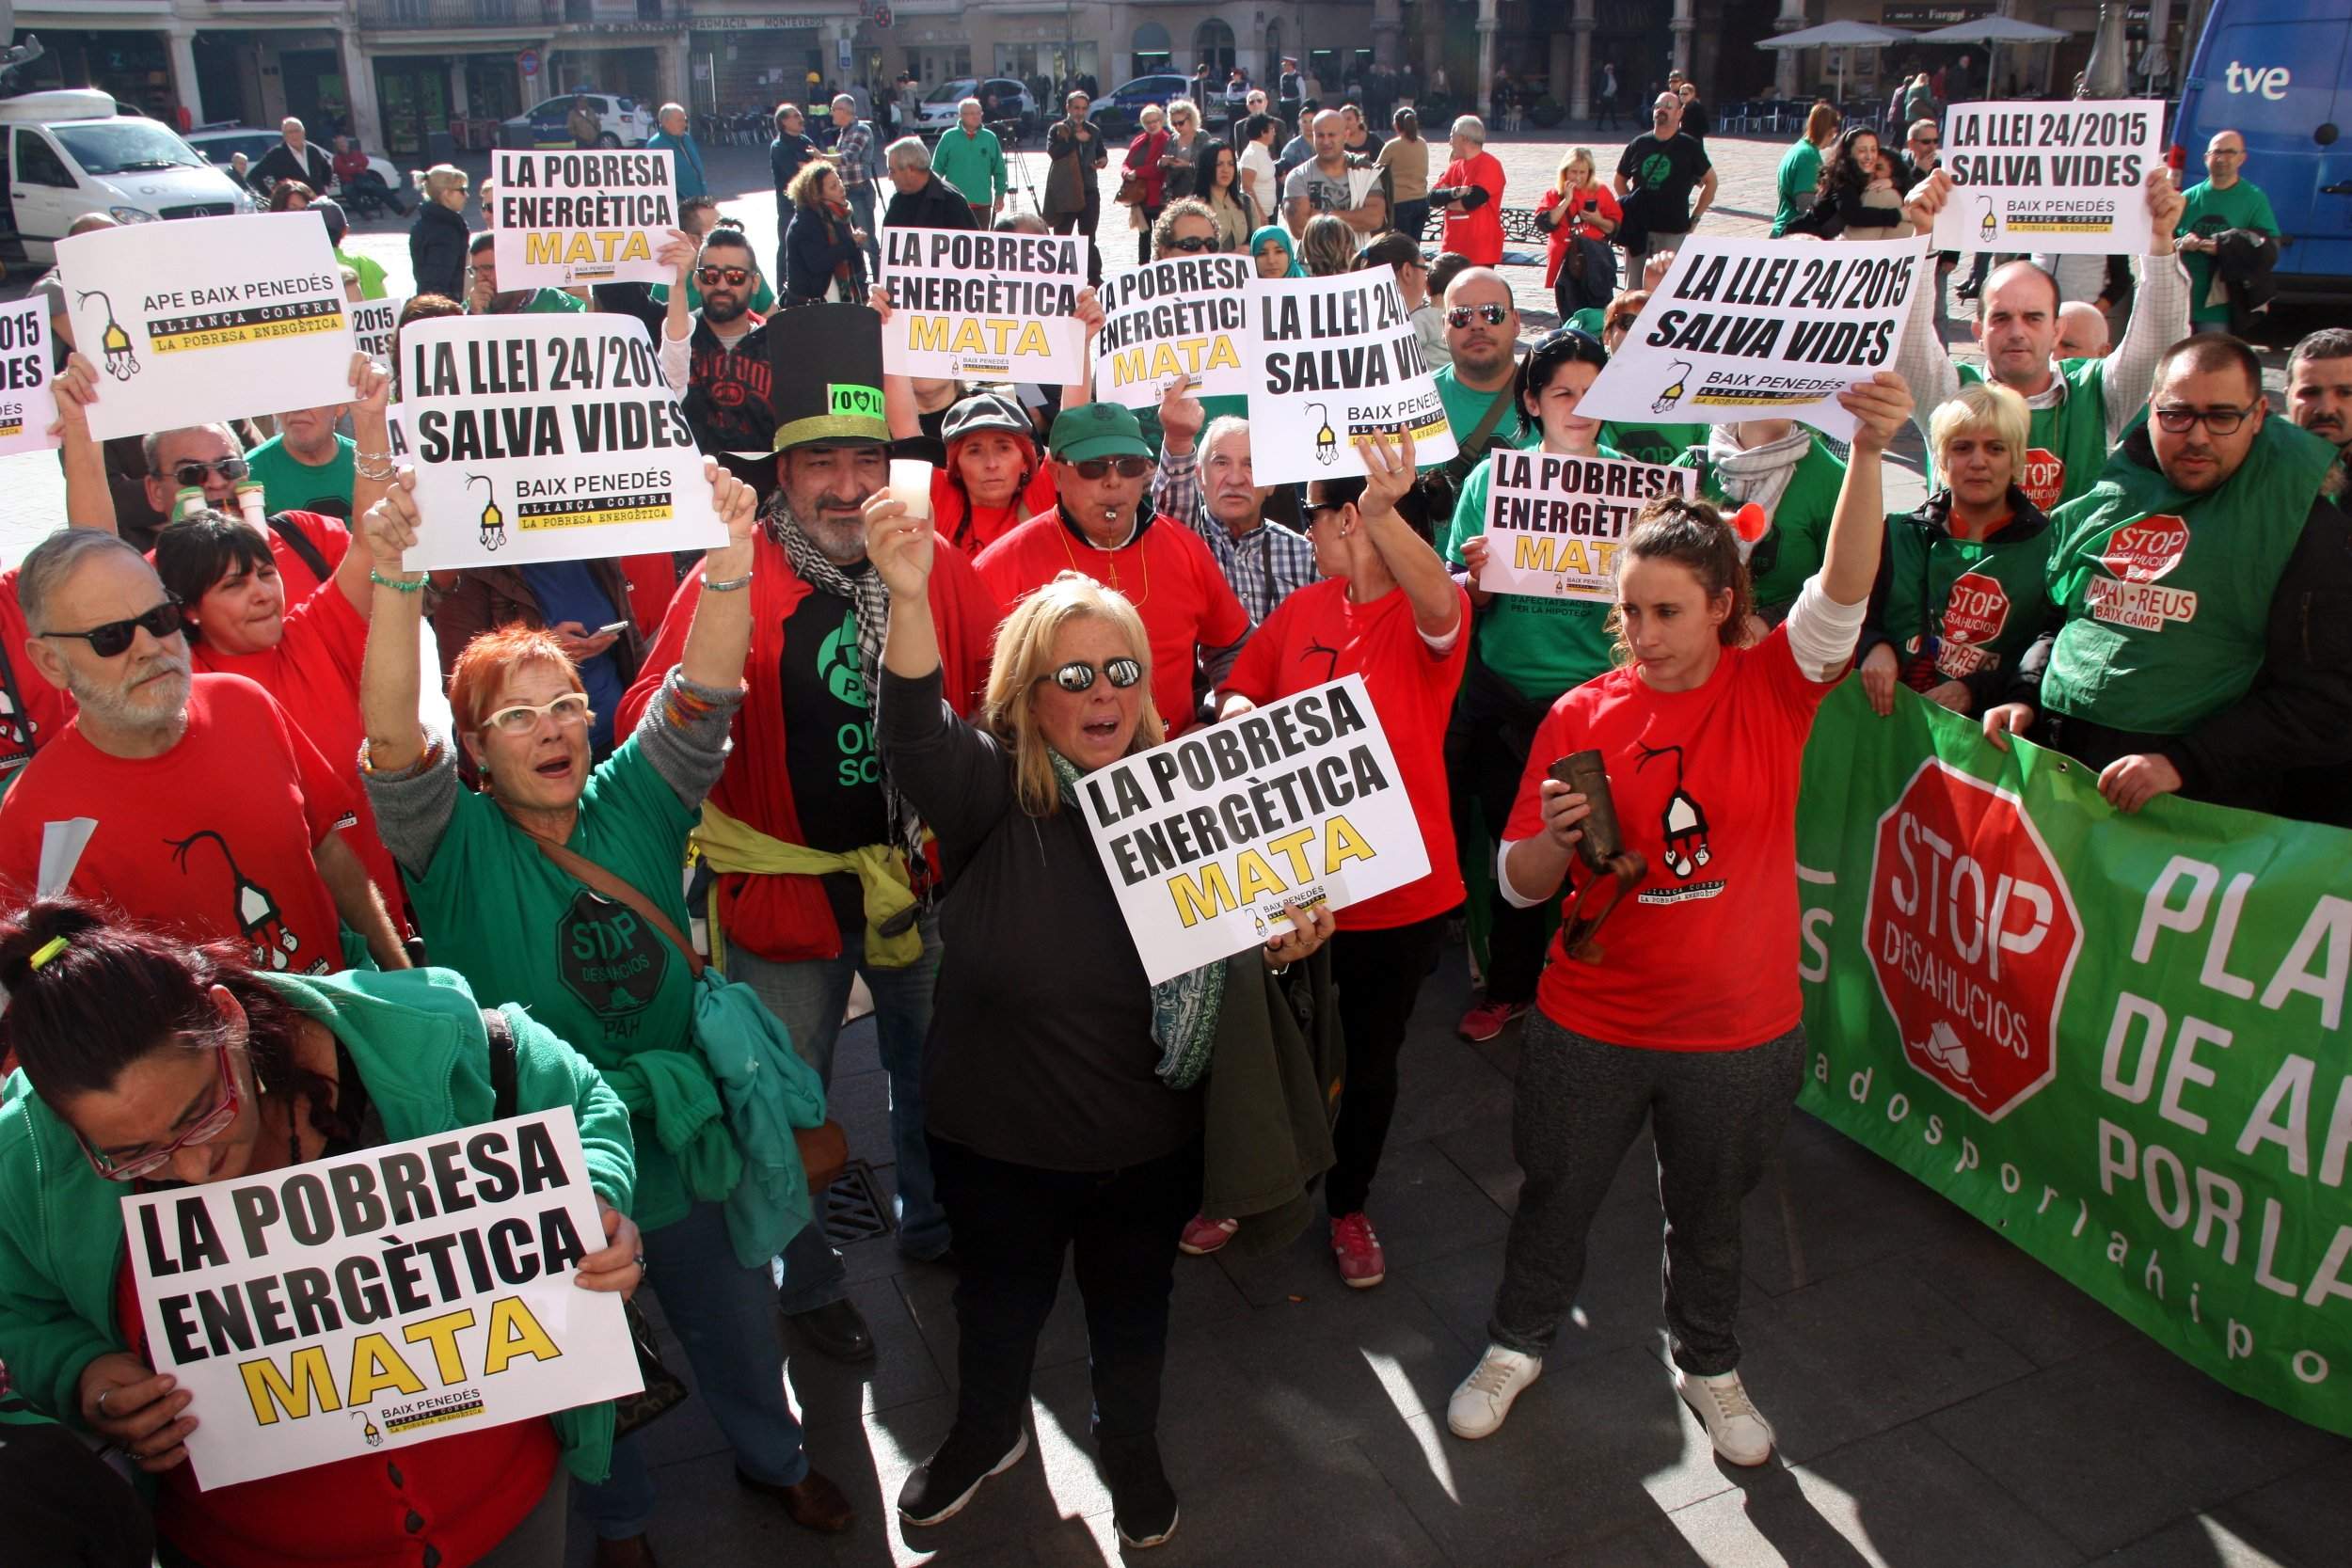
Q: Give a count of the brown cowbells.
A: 1